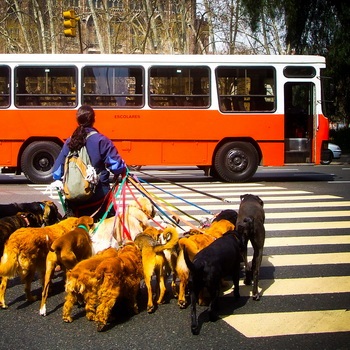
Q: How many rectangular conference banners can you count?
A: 0